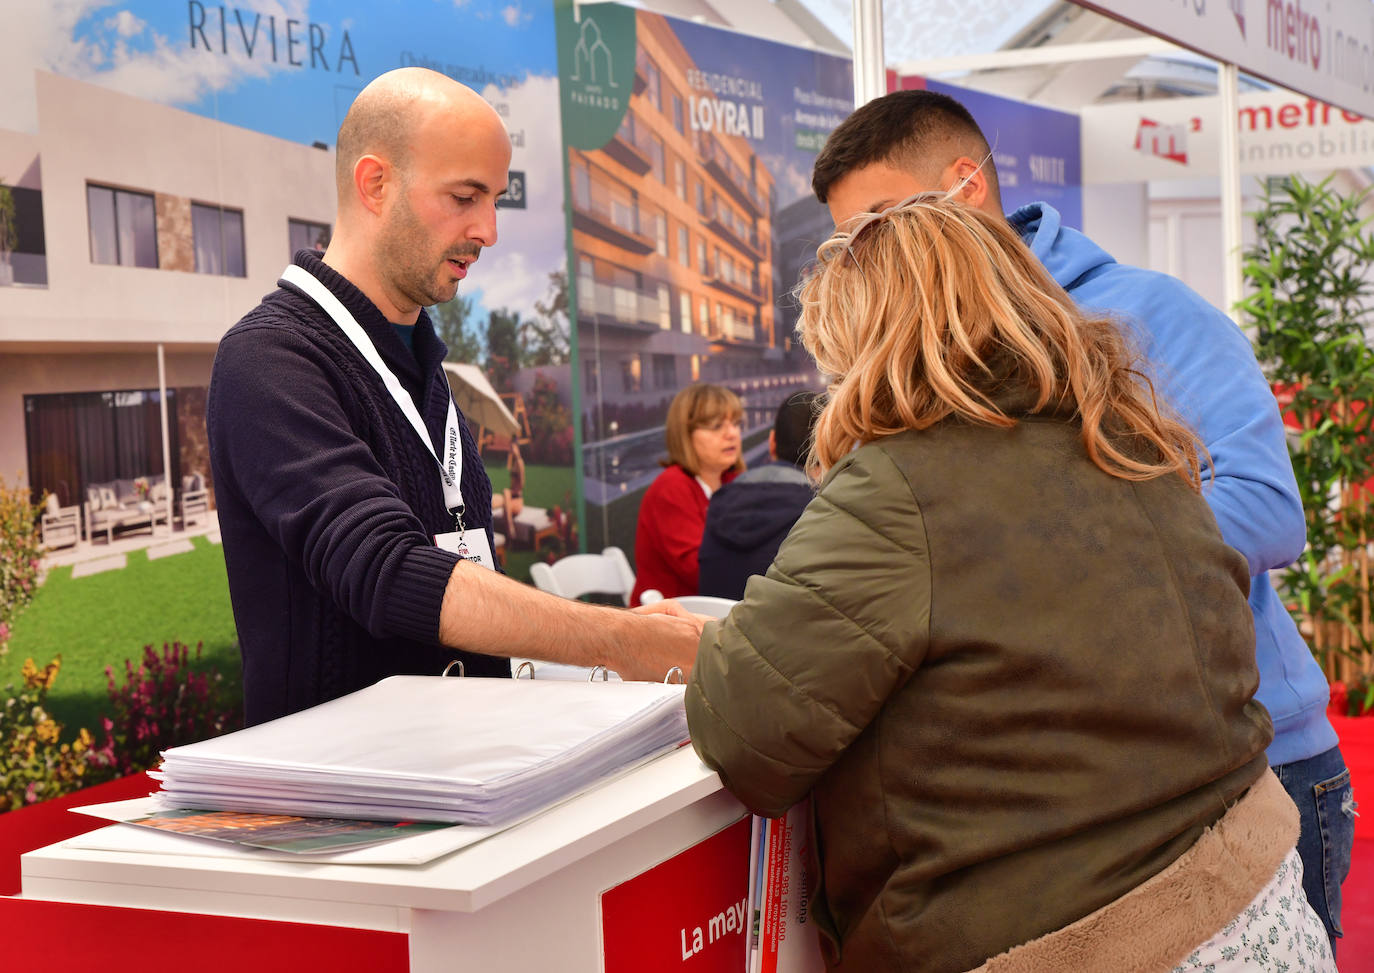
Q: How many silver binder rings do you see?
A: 4